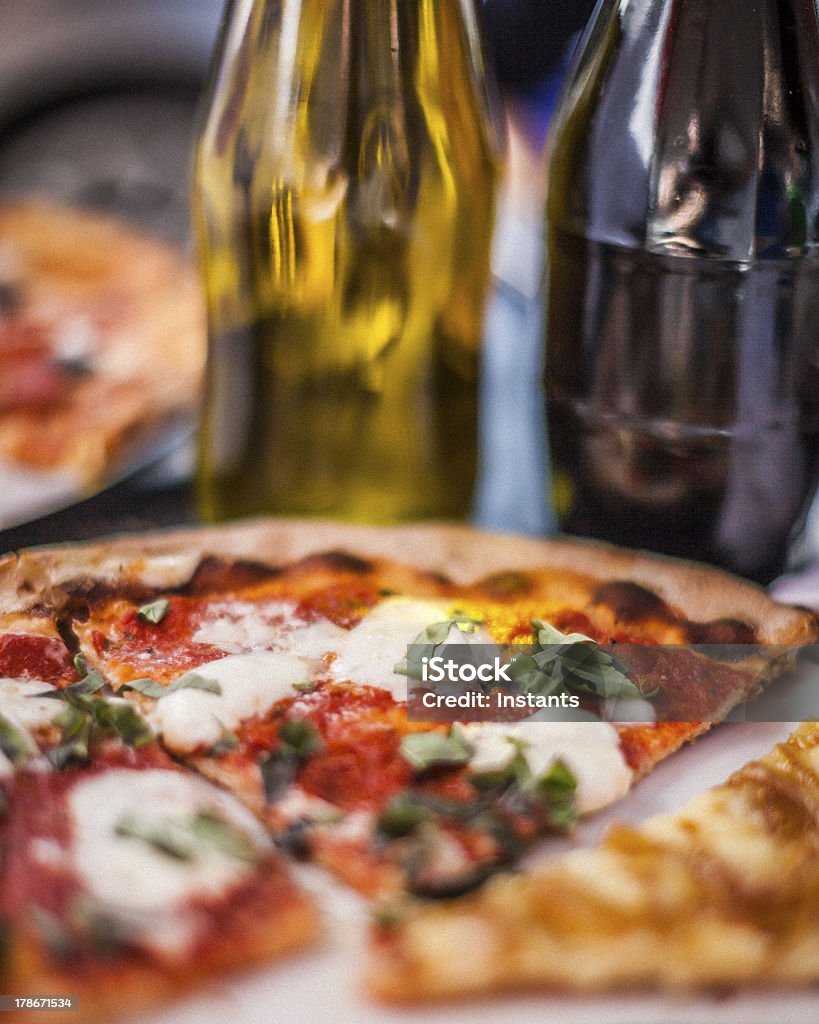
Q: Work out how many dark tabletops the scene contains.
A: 1